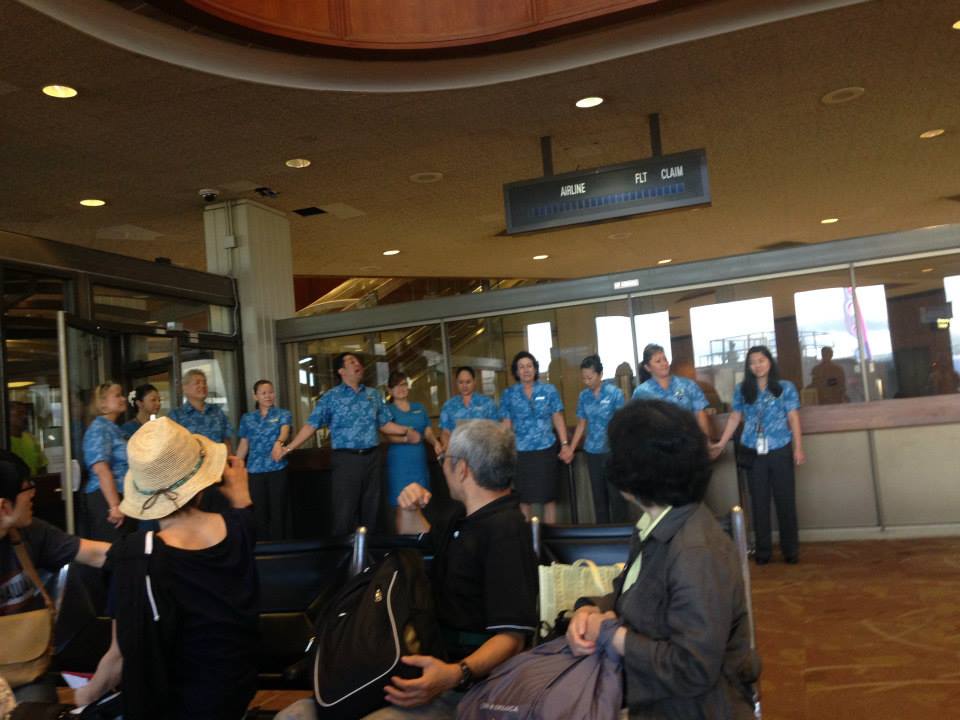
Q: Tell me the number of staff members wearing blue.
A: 11